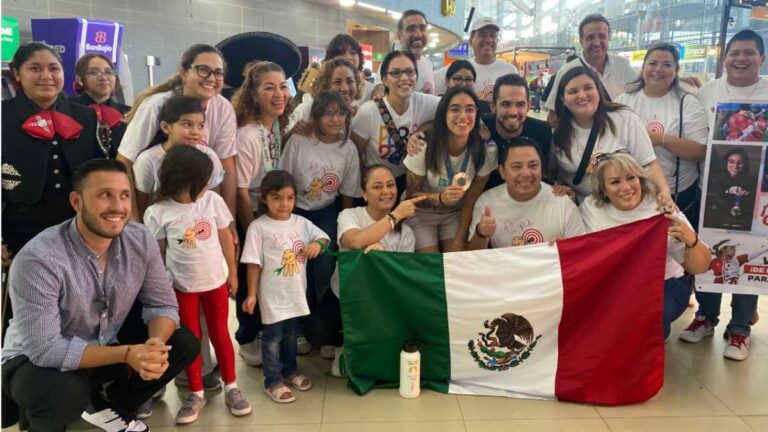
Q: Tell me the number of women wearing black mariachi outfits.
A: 2